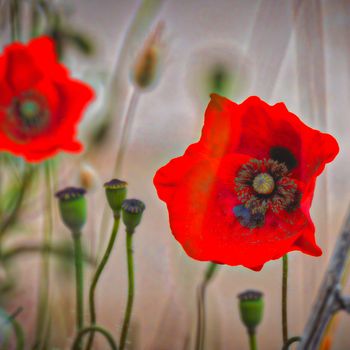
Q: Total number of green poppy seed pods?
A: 4